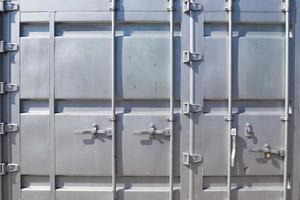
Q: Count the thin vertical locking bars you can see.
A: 4